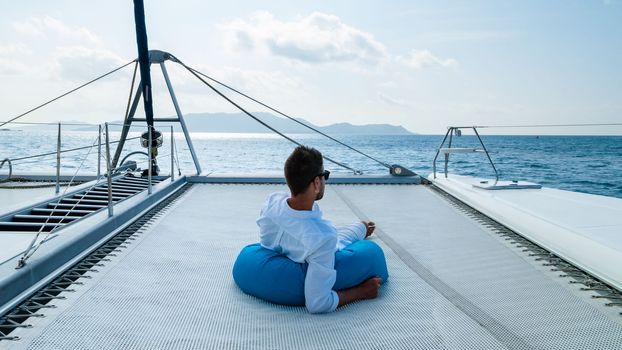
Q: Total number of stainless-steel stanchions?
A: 5